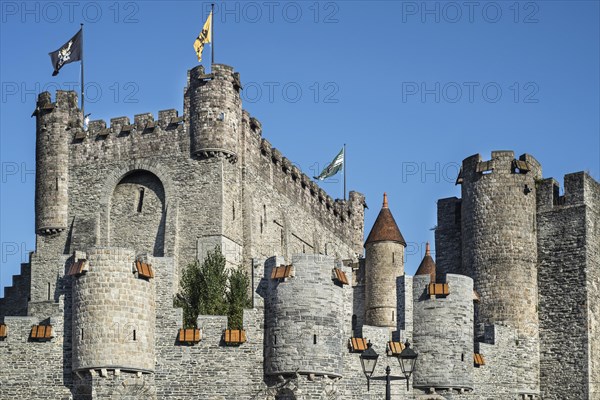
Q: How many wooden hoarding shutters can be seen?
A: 13